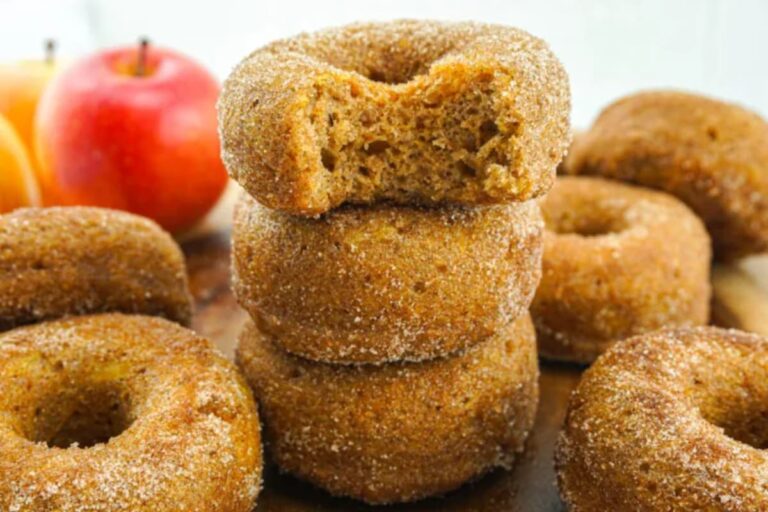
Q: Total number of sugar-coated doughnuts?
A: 8